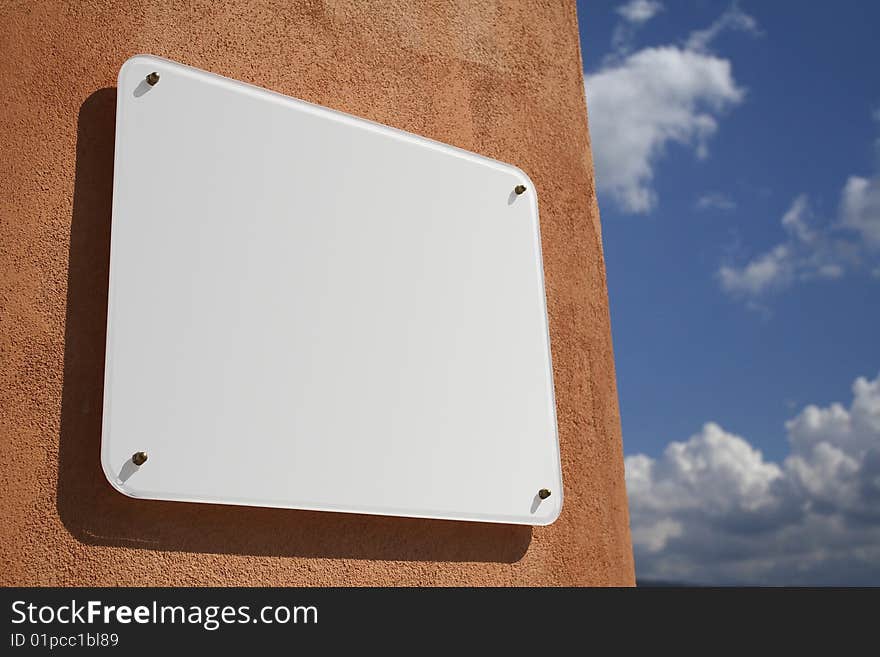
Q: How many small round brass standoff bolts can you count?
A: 4